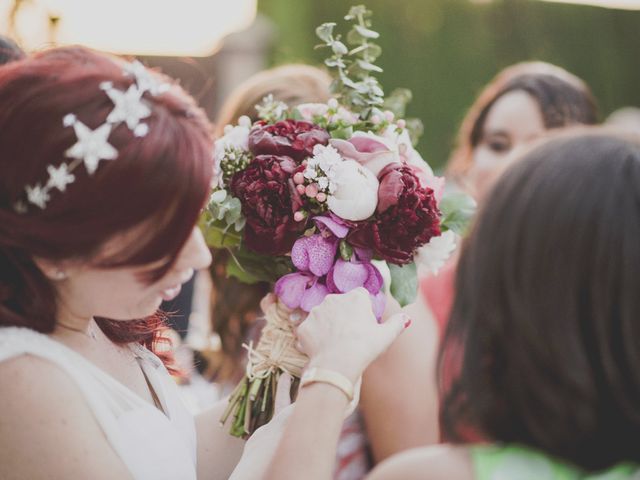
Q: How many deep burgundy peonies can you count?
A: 3